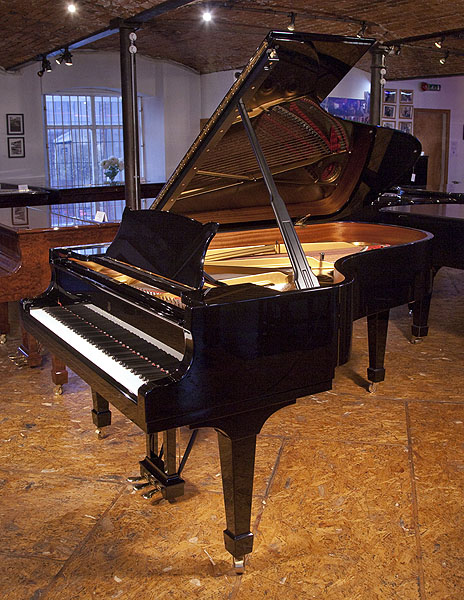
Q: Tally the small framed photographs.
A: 8